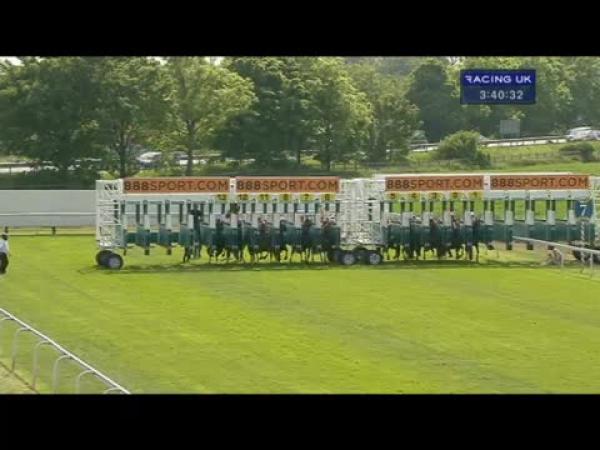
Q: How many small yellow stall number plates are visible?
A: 11